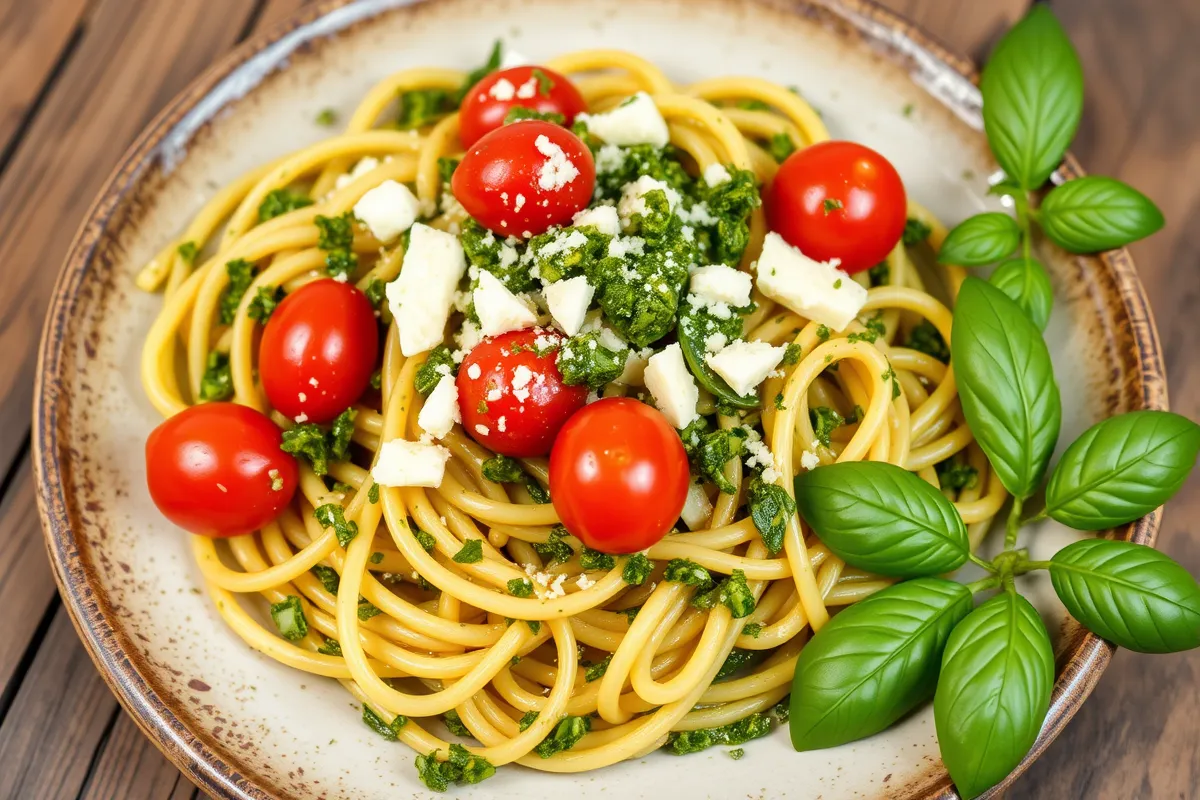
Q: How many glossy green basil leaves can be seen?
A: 10